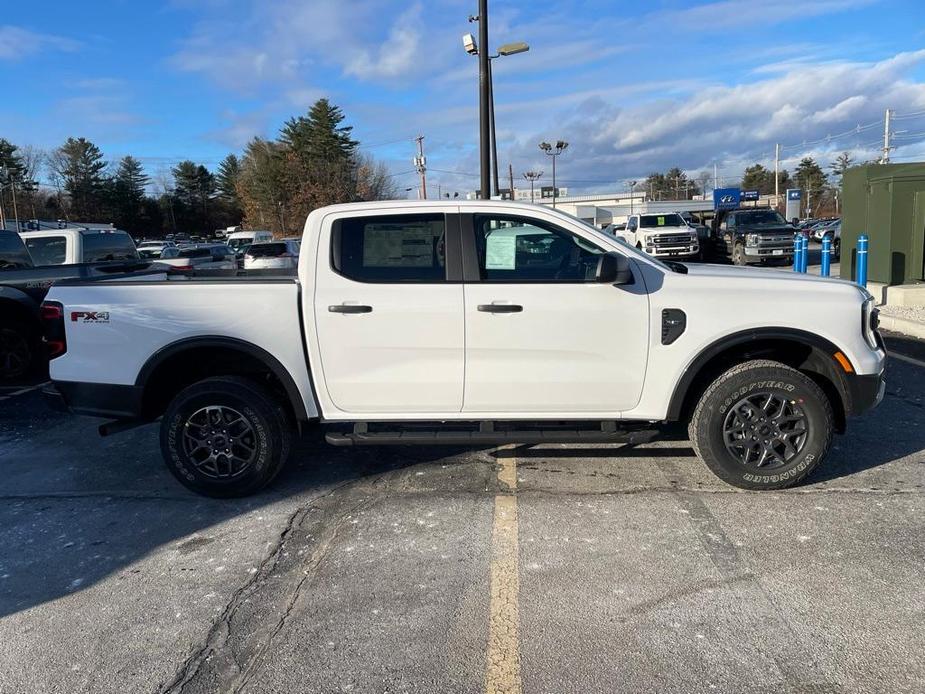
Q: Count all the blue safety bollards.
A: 4